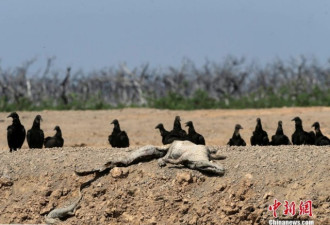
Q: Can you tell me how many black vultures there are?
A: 12